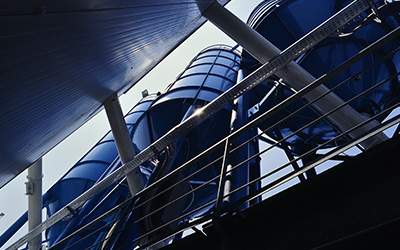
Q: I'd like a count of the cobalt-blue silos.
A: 3